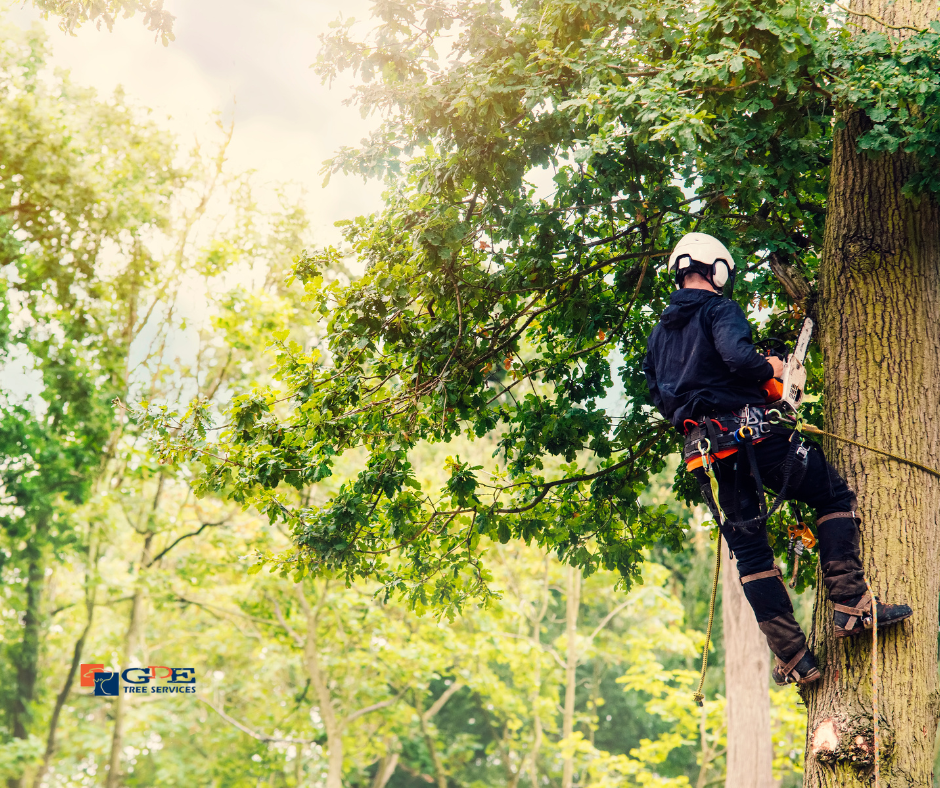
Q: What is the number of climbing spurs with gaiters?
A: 2